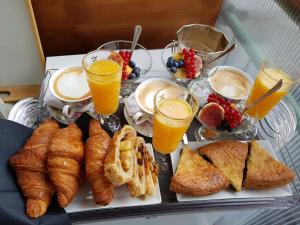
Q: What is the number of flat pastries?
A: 3